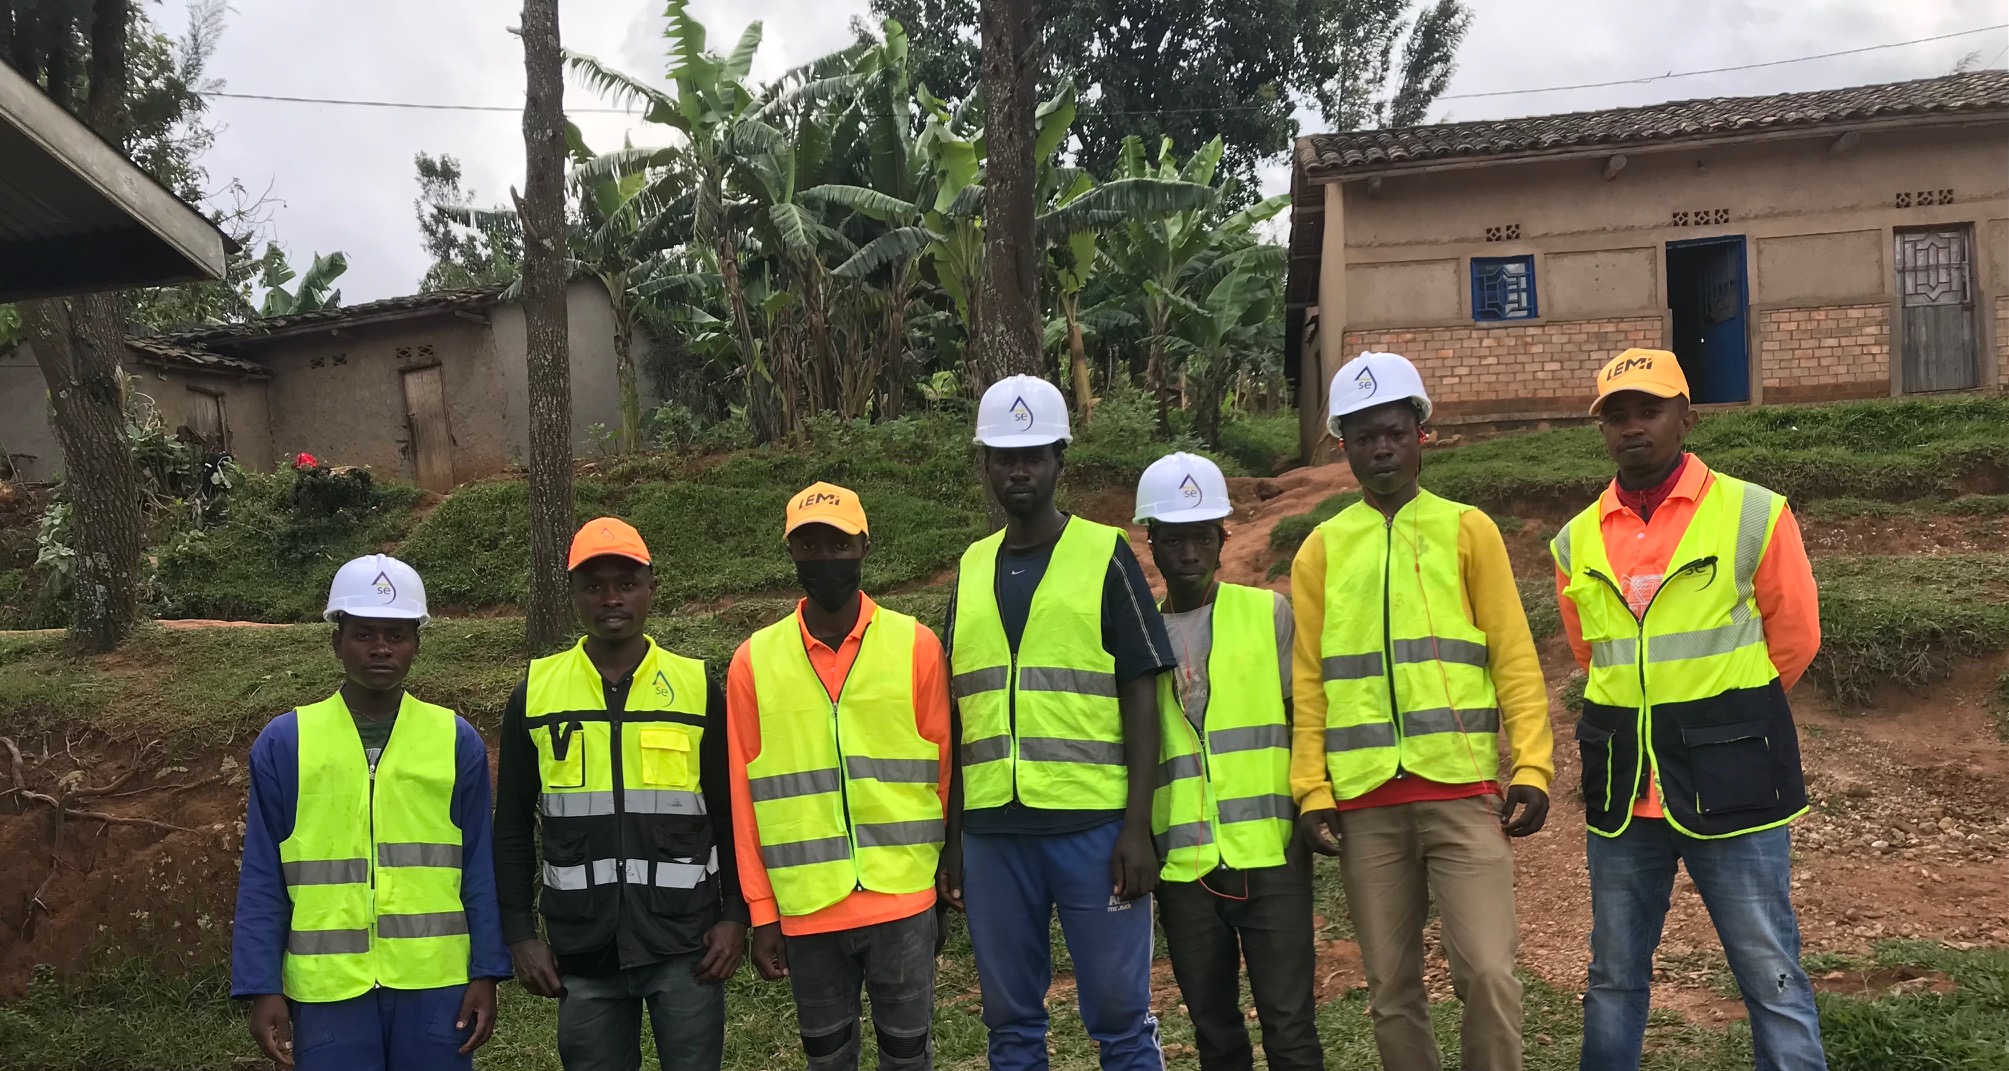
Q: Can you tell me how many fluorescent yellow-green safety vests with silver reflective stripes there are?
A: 7